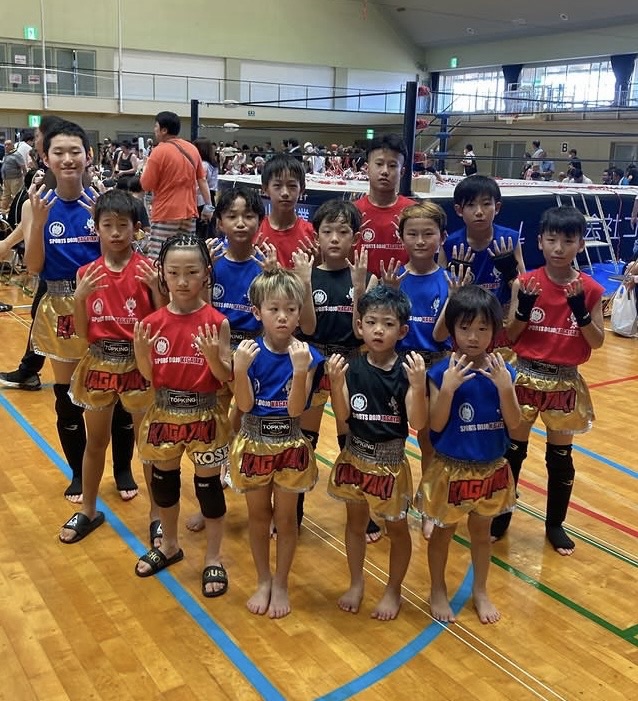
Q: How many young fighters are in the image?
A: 13